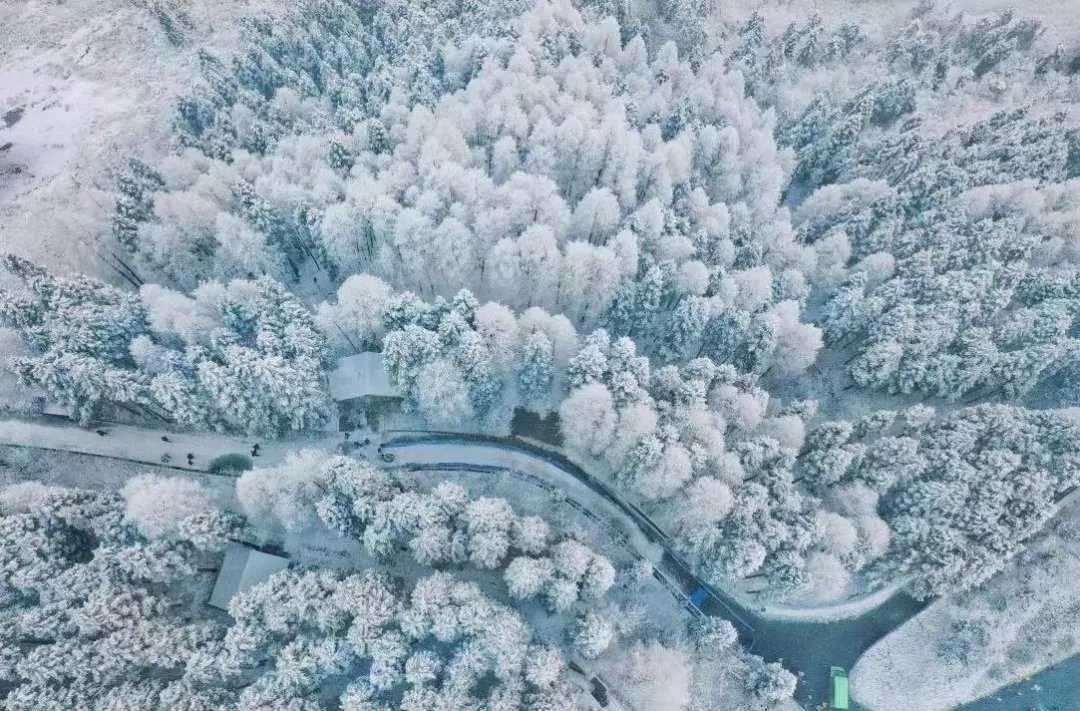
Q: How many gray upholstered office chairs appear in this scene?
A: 0